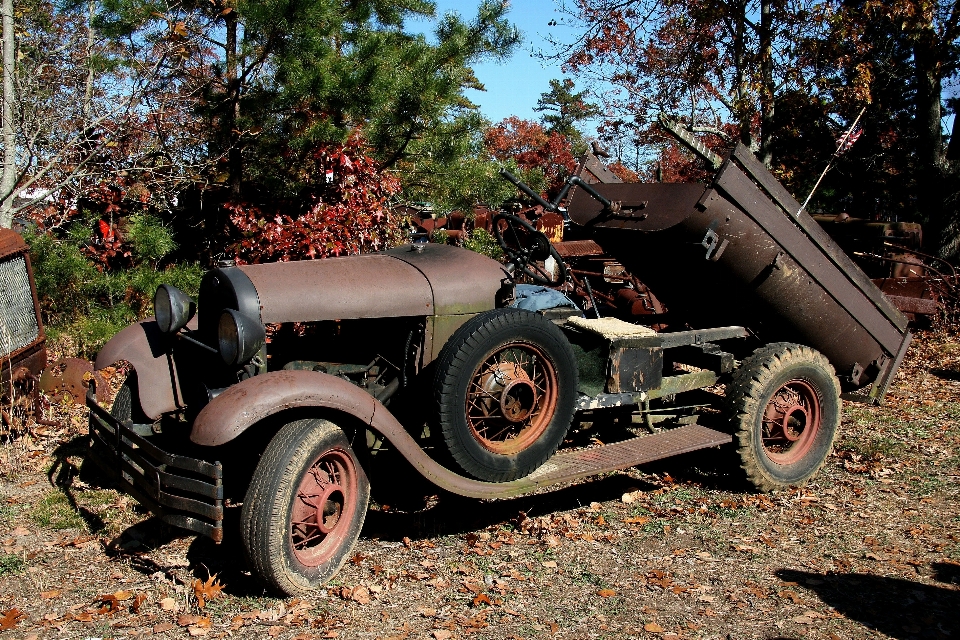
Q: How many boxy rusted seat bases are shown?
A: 1